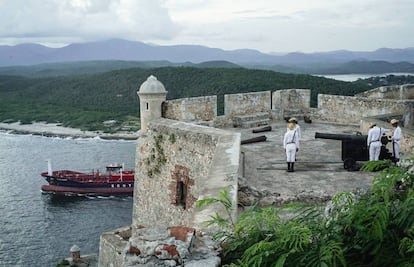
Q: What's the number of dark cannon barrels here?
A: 3